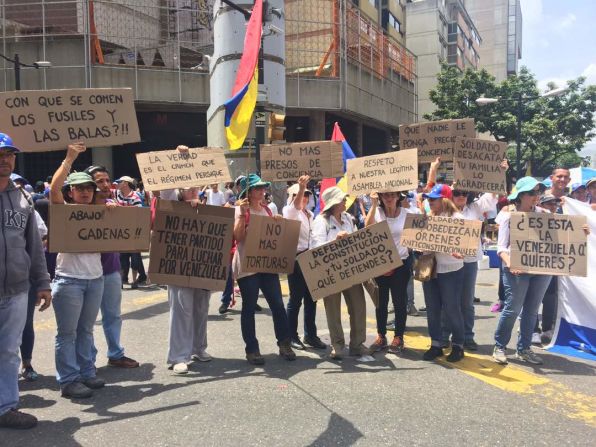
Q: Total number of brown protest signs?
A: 12